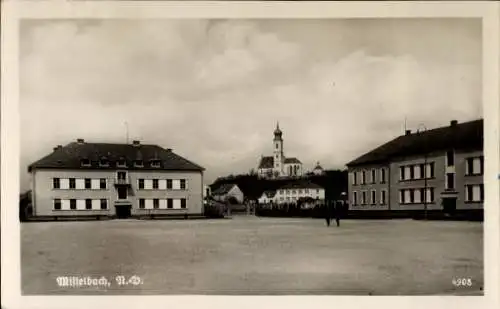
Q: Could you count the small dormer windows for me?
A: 5